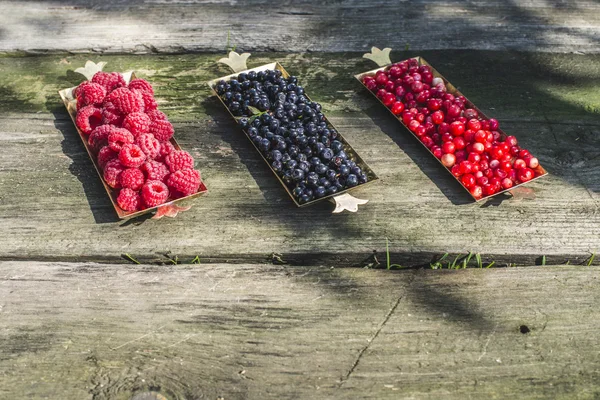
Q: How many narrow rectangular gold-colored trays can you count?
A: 3